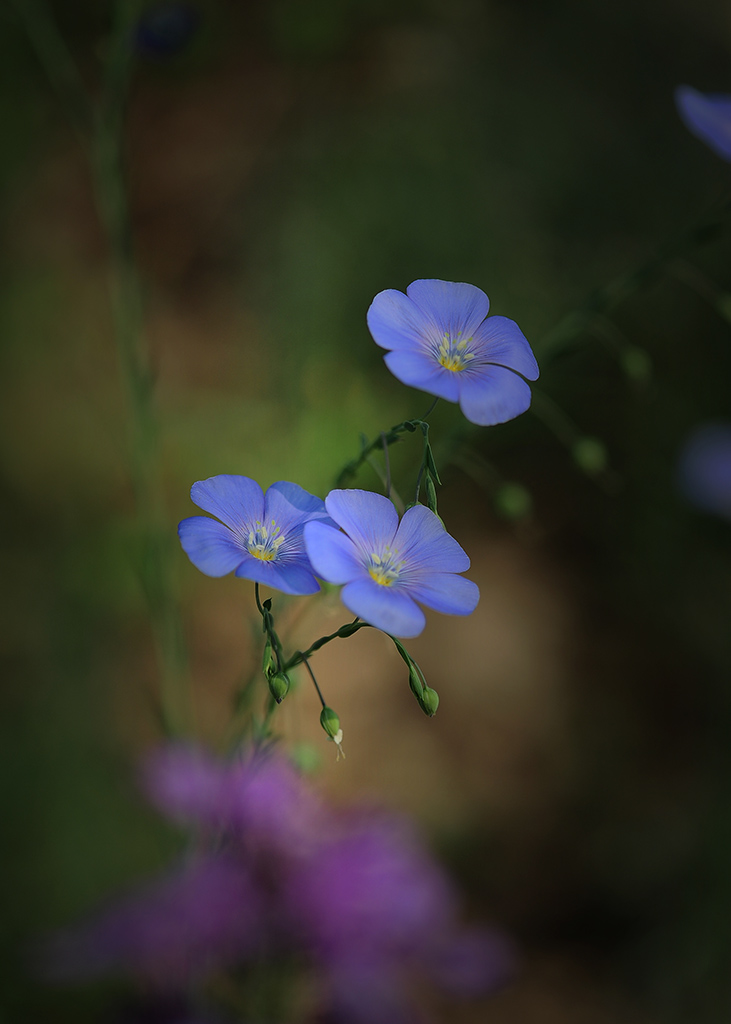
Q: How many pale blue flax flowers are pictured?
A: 3